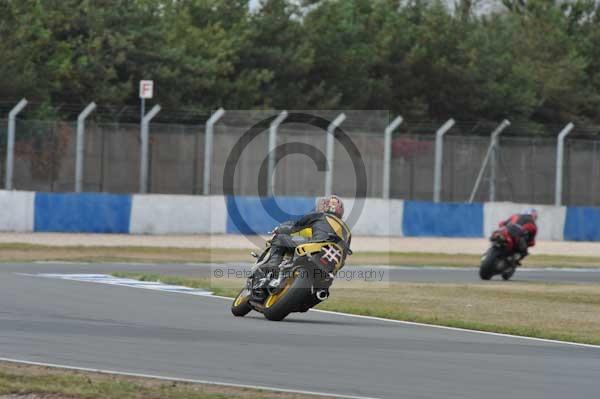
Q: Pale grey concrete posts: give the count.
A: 10